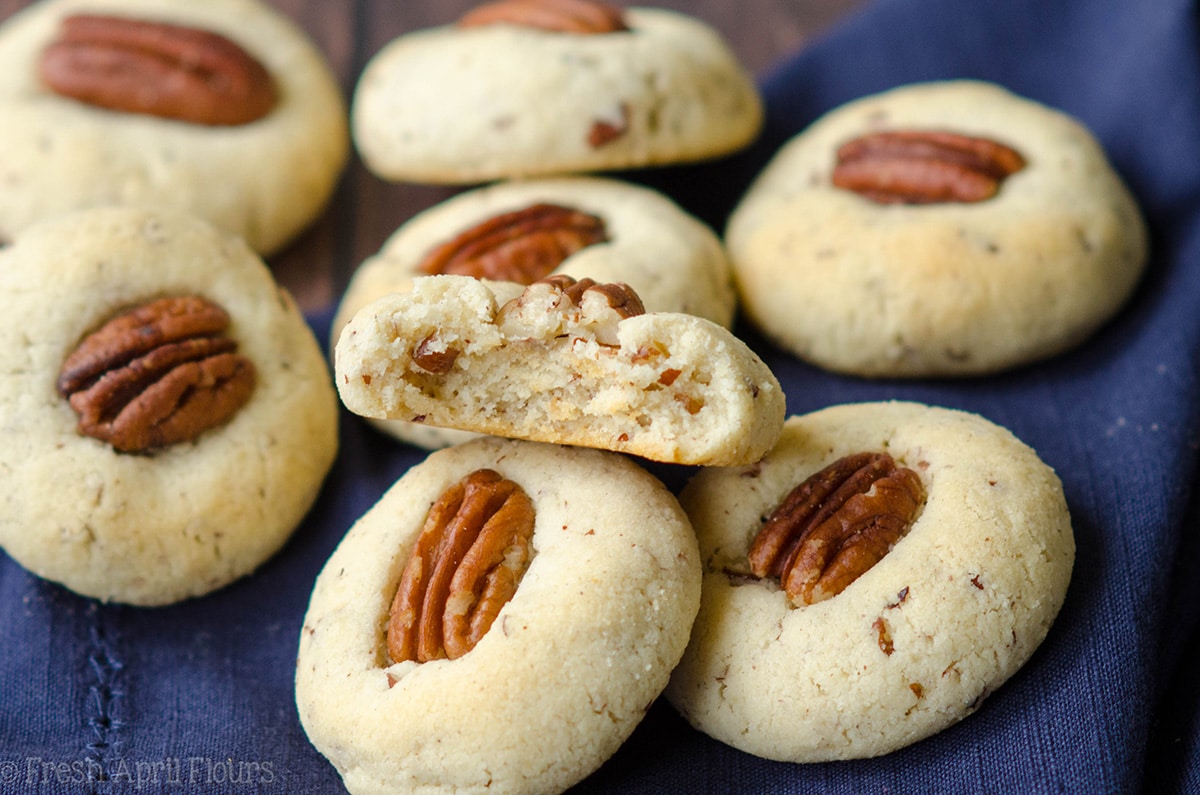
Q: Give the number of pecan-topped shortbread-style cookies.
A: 8